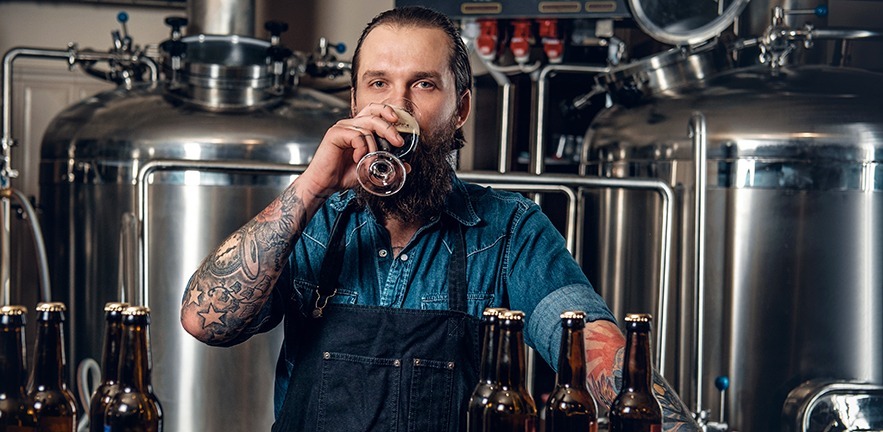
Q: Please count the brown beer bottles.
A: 8